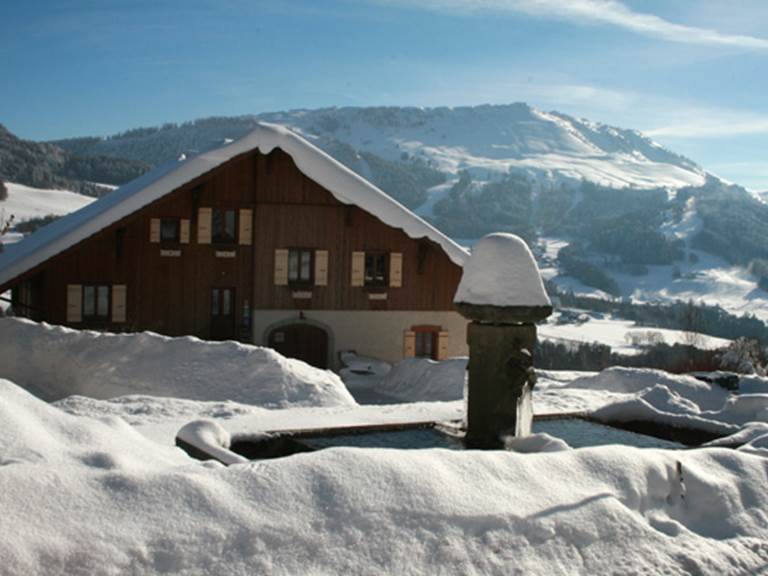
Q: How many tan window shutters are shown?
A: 12